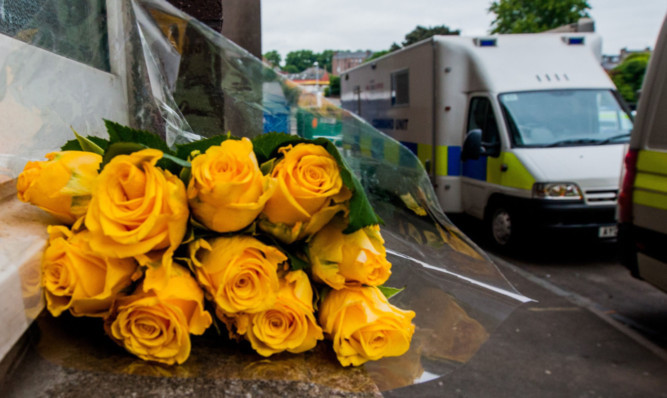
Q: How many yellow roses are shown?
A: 10